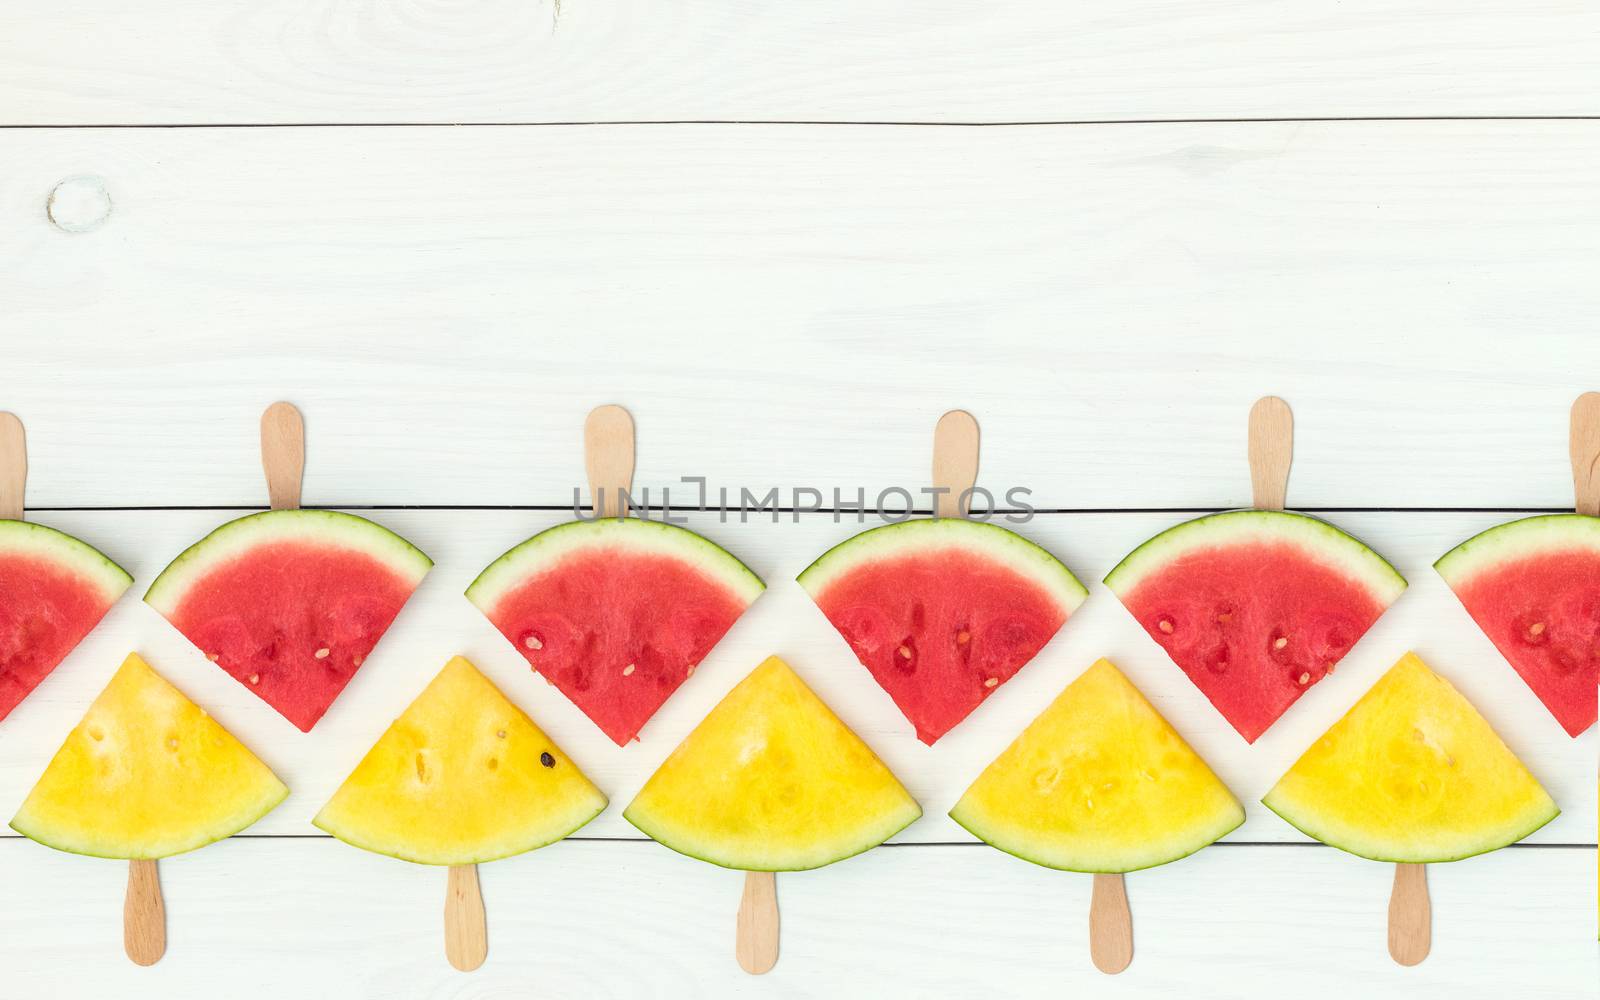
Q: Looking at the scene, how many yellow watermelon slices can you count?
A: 5